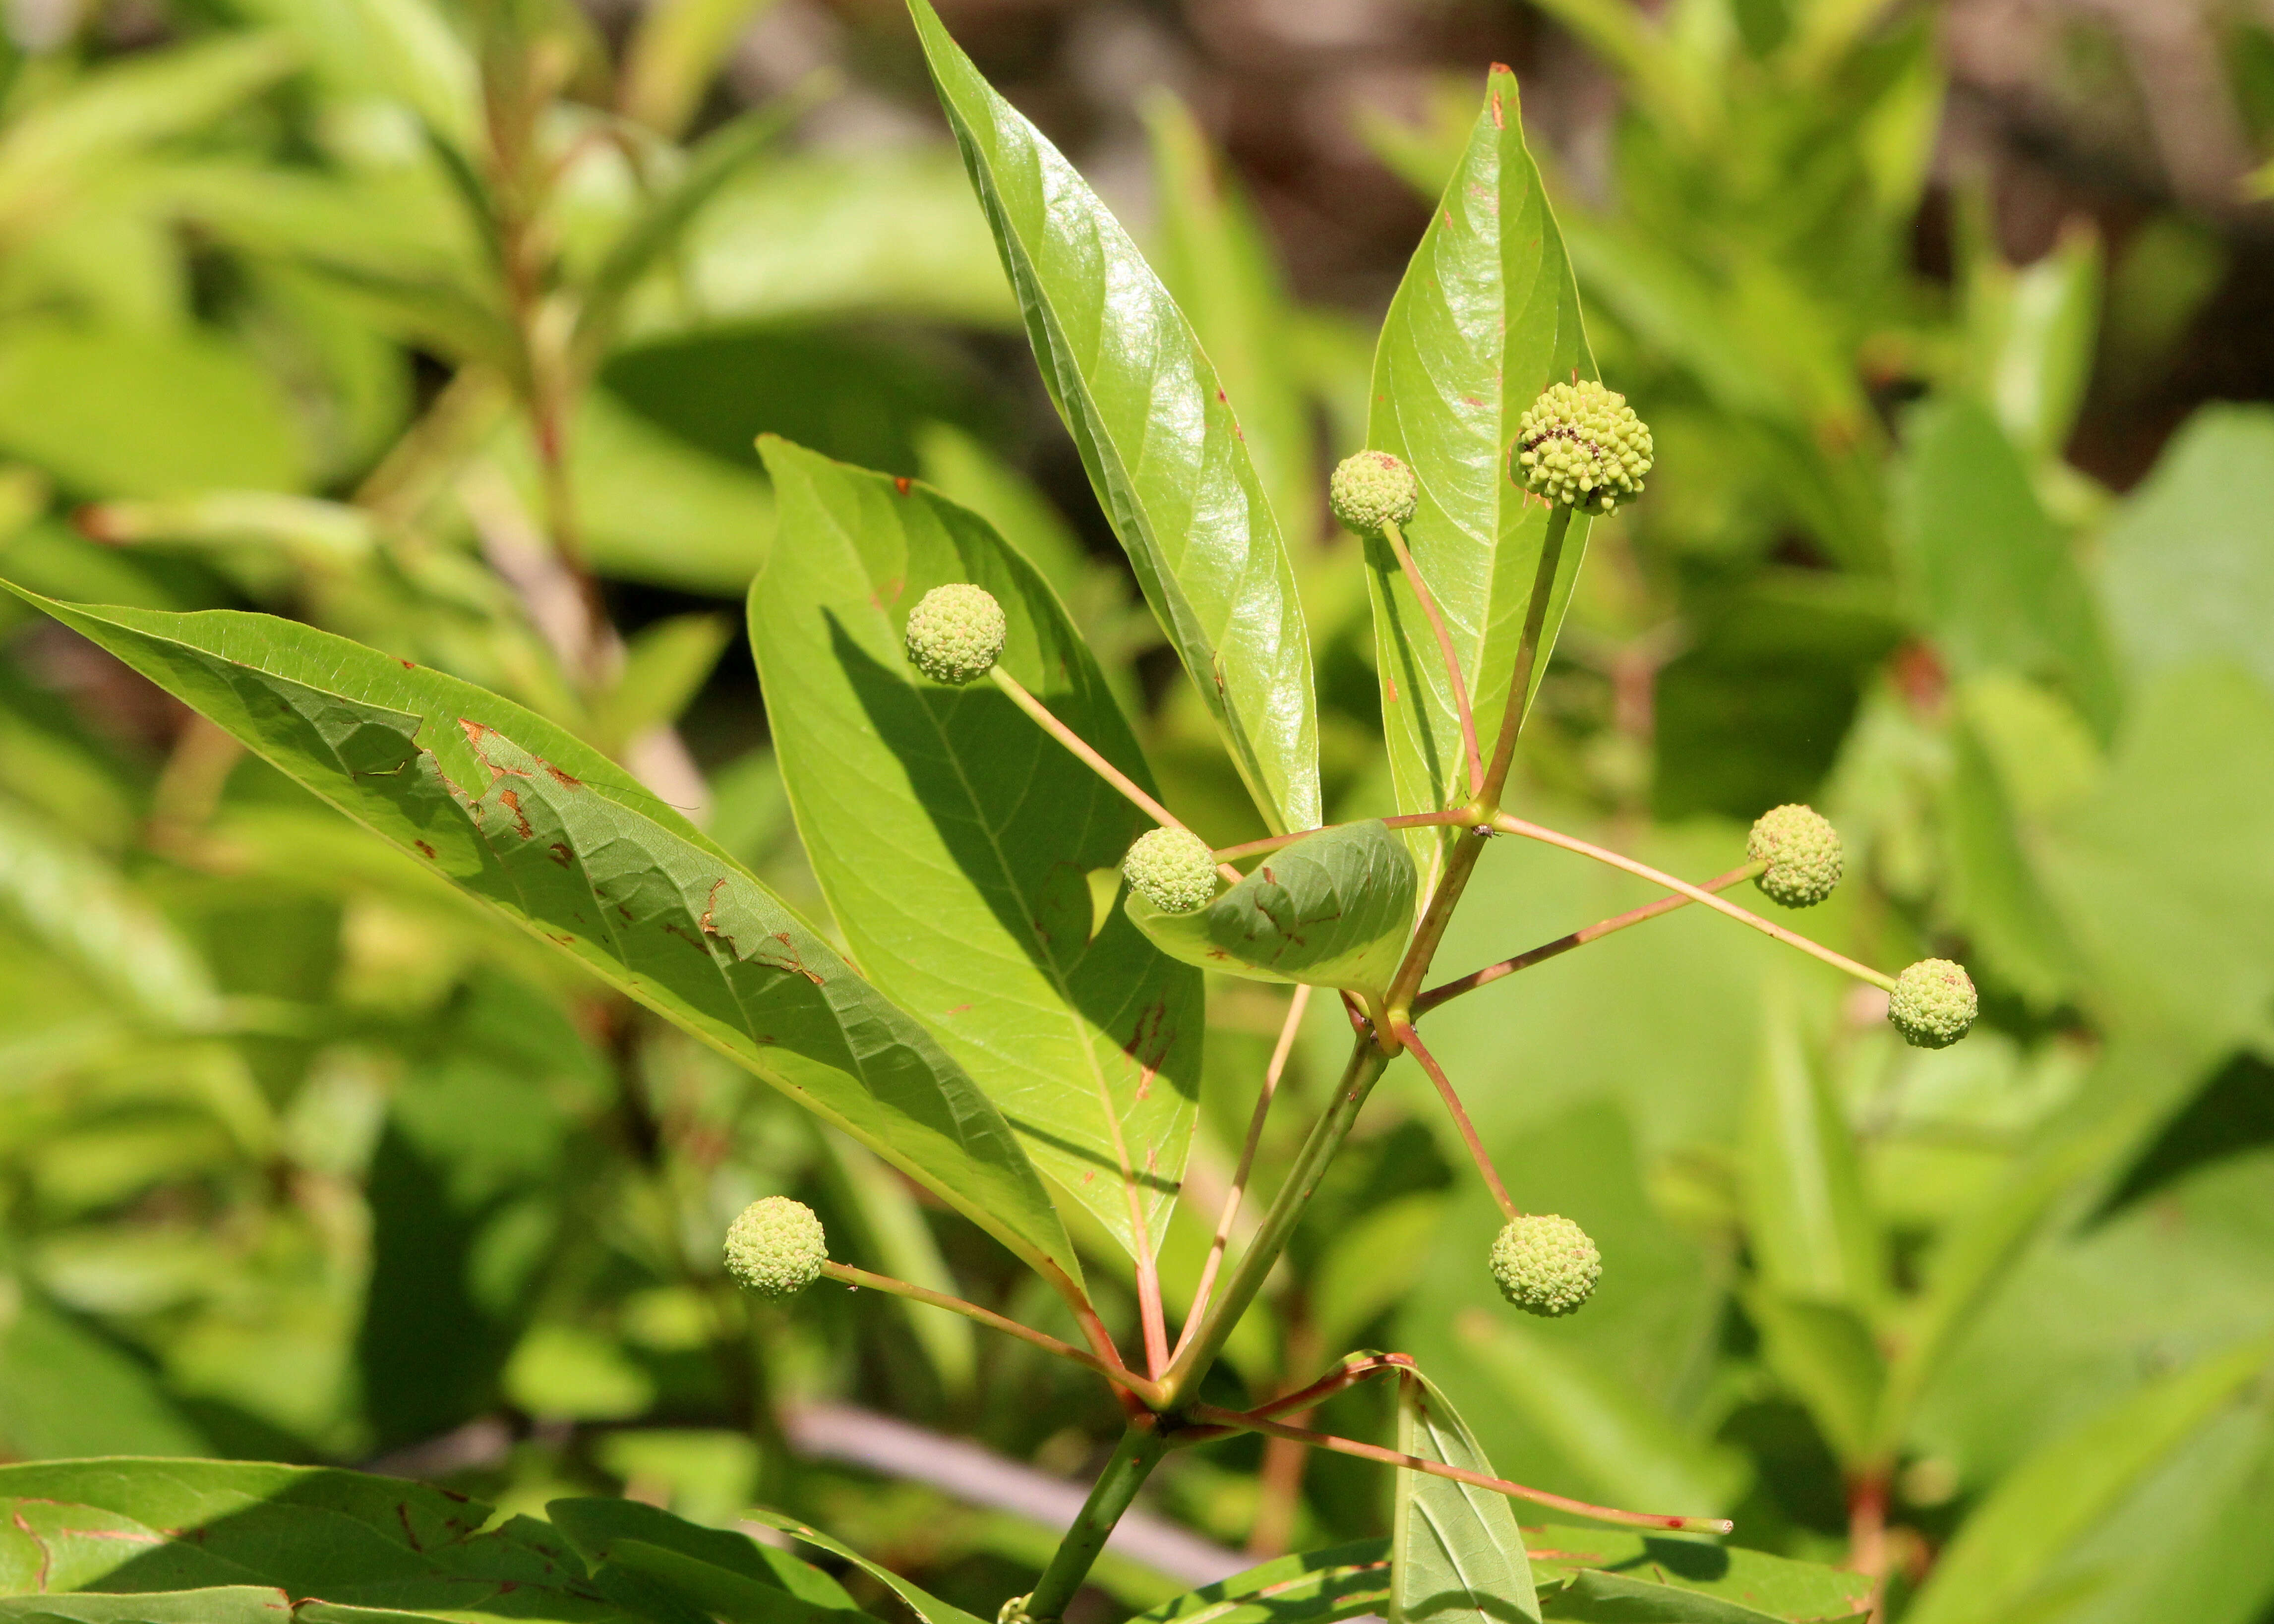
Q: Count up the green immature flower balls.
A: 8